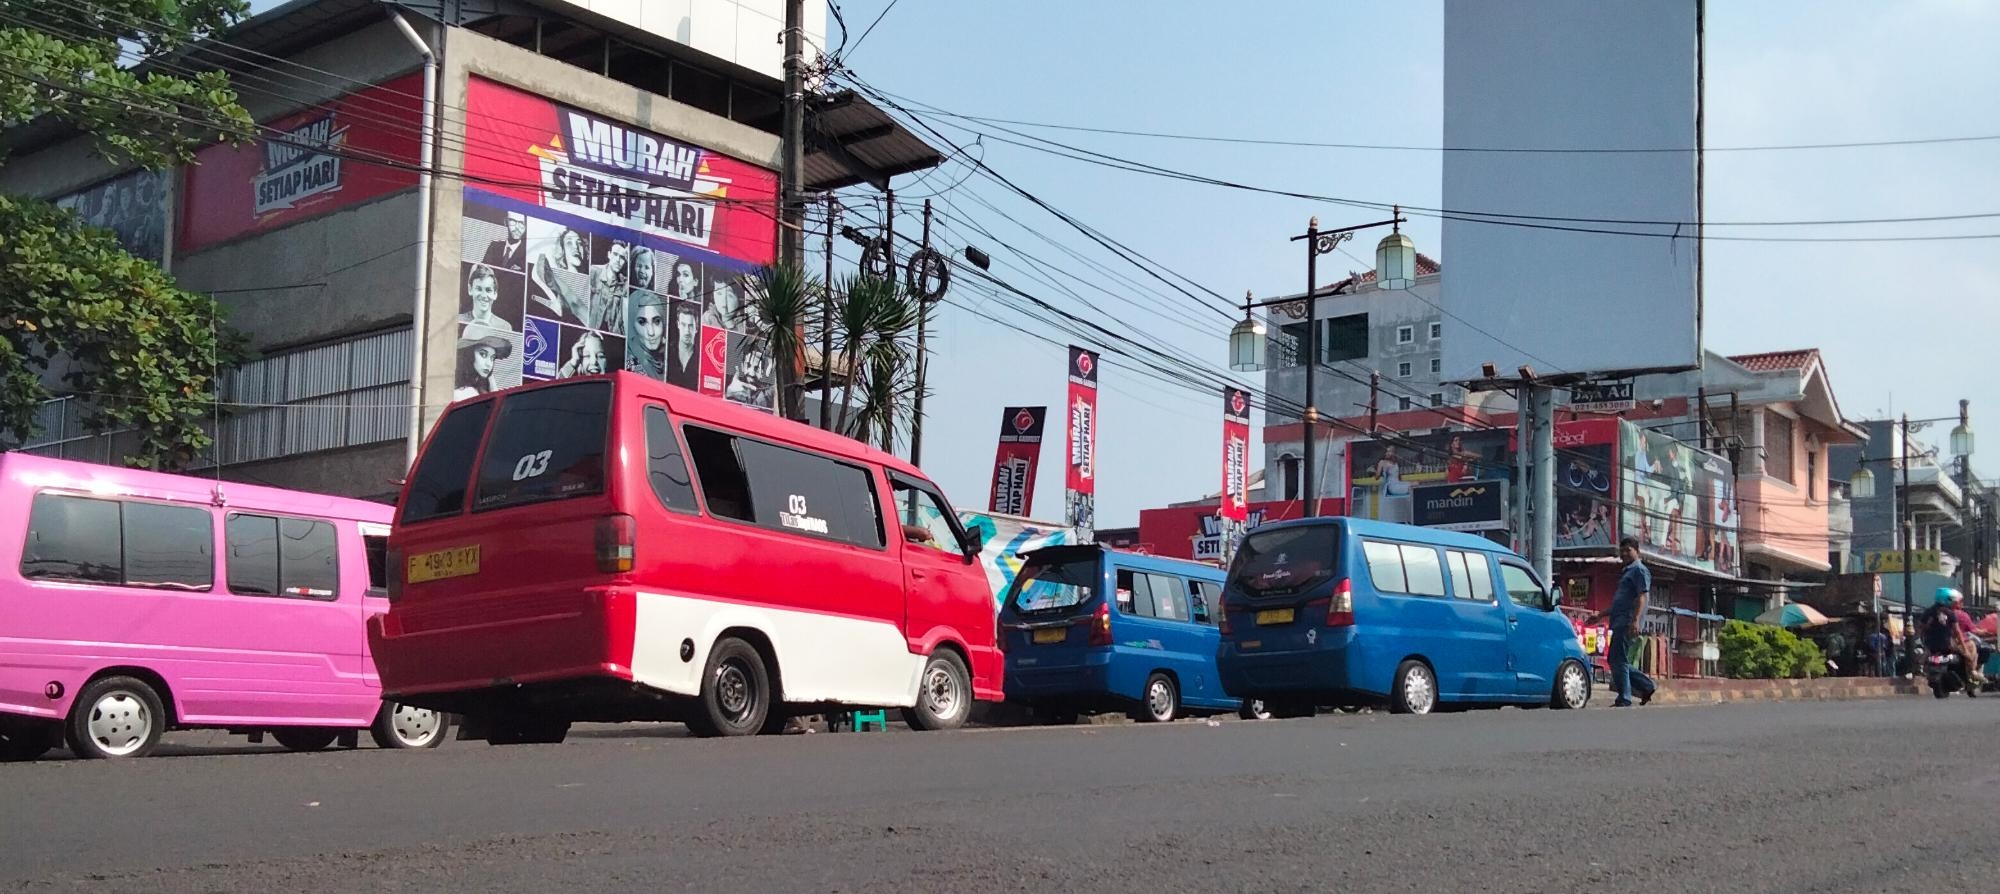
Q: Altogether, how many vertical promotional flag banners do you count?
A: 3